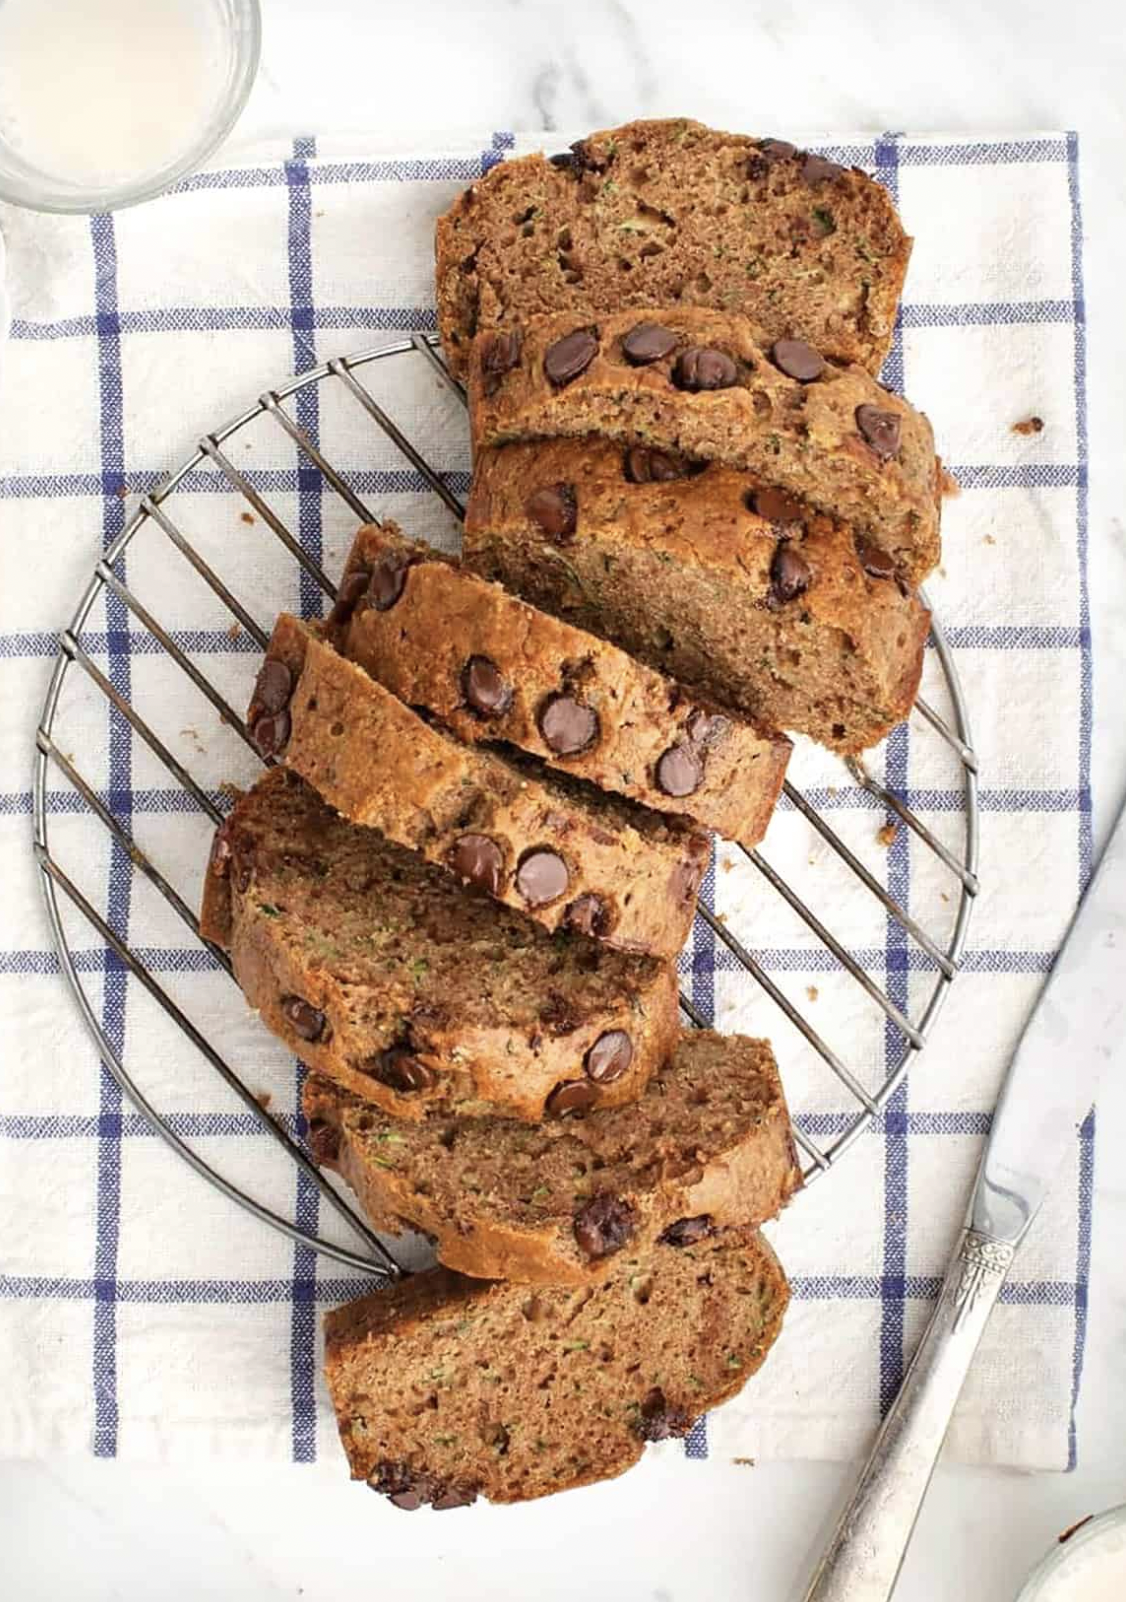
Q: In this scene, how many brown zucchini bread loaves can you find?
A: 8